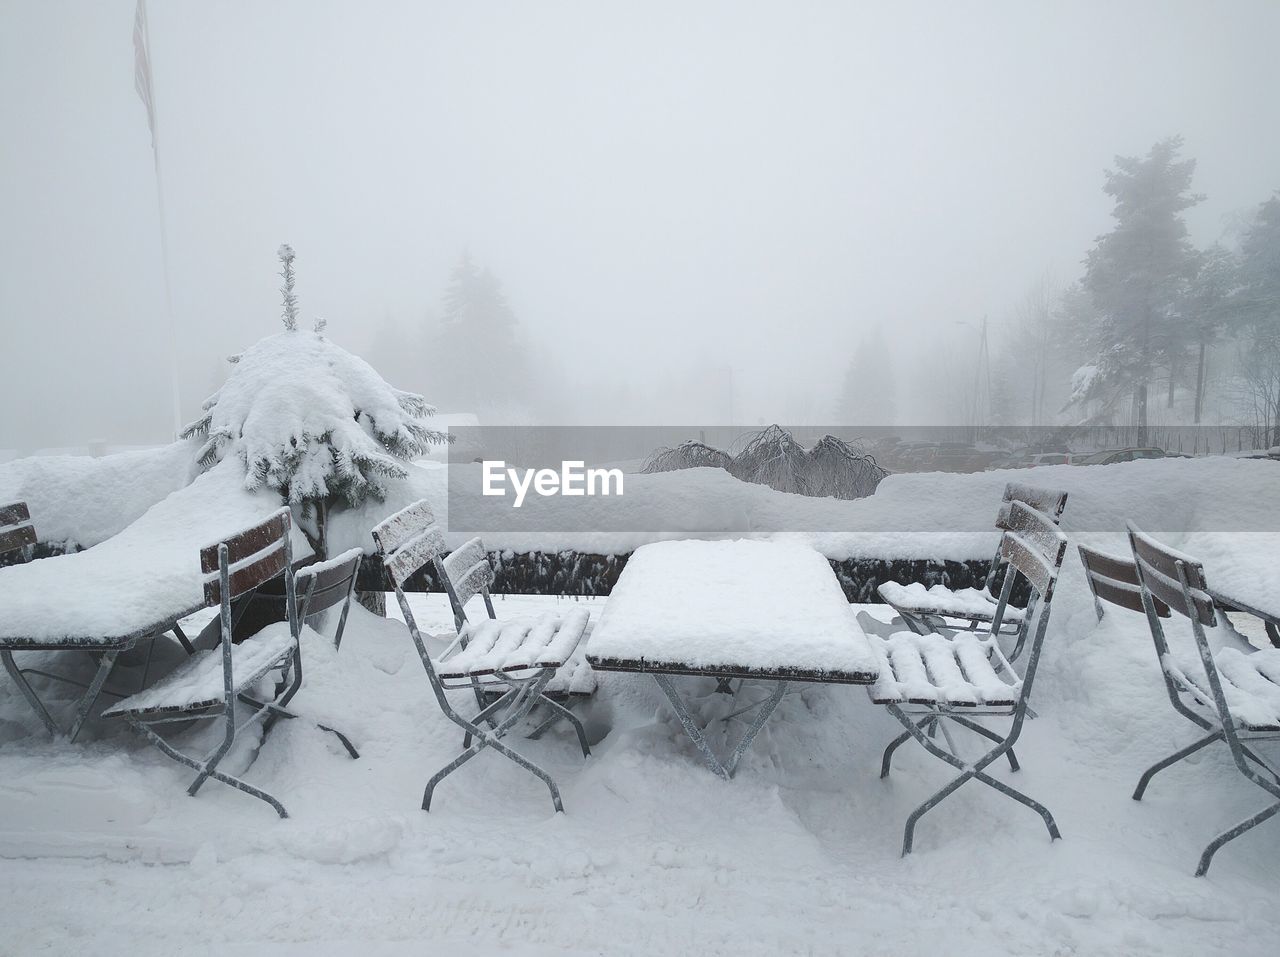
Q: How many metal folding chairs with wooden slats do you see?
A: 9